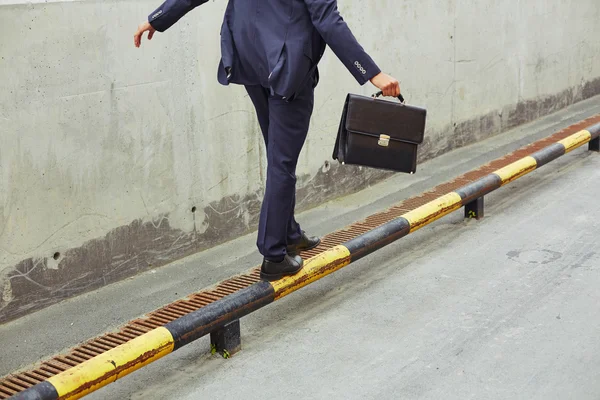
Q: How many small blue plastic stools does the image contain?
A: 0